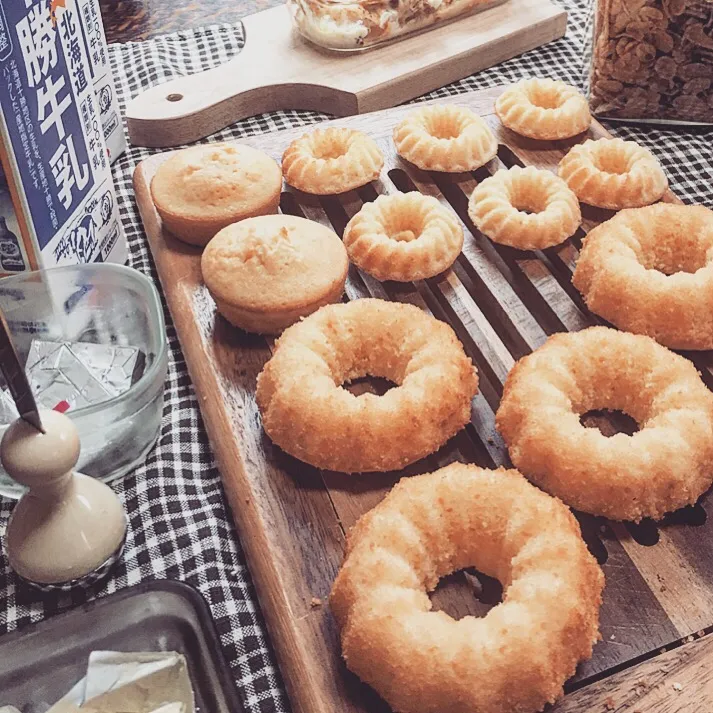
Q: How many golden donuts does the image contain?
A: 10